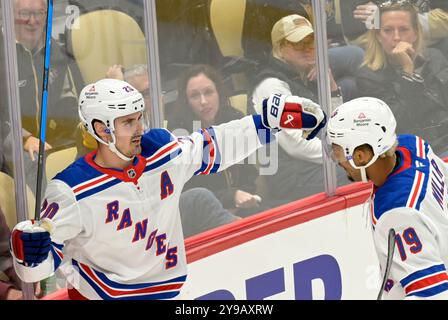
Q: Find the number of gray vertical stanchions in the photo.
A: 3